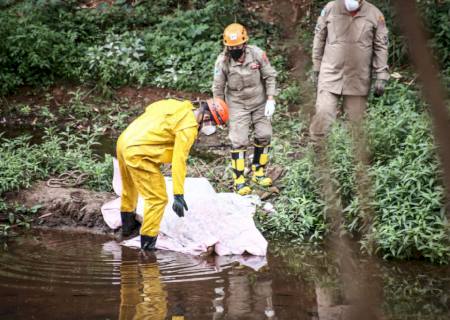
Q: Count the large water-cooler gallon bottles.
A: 0